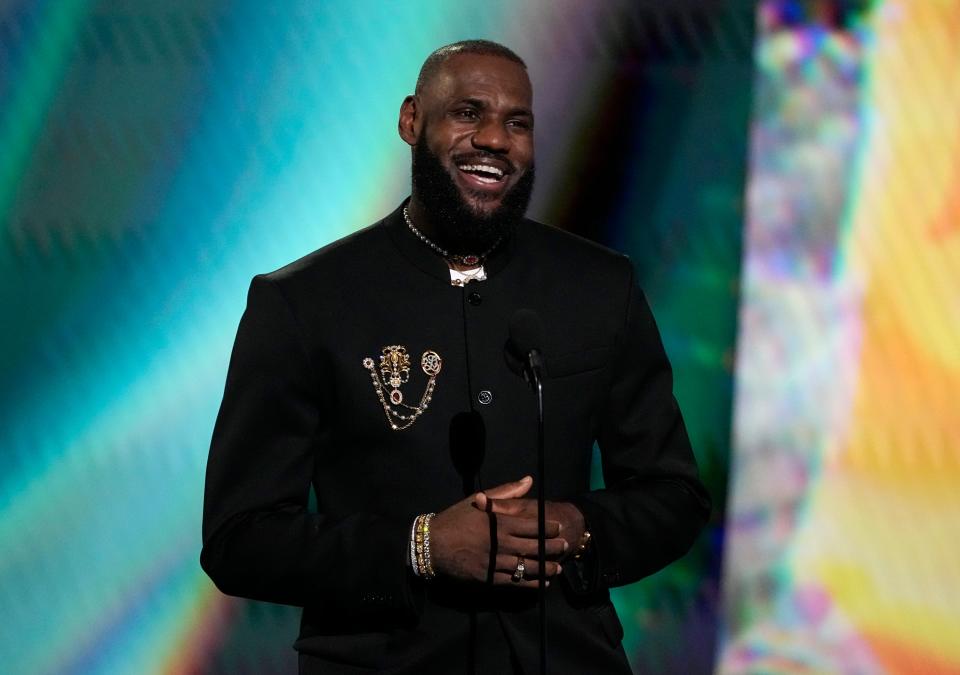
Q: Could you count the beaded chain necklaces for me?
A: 1